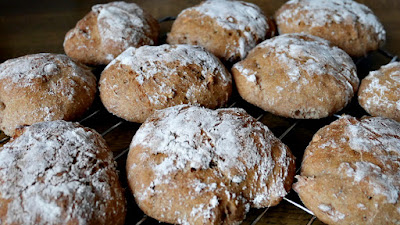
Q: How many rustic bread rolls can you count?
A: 10